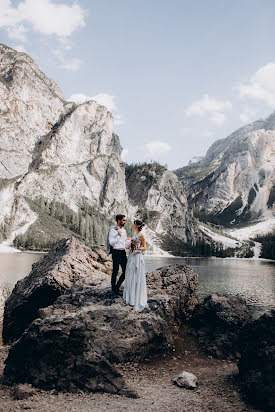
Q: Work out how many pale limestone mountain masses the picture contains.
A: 2